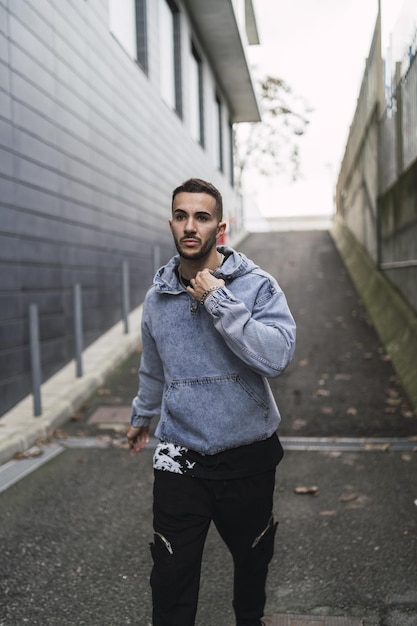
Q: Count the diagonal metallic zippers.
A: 2